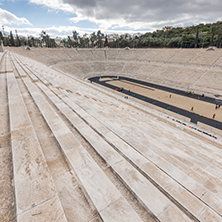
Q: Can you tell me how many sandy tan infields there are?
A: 1